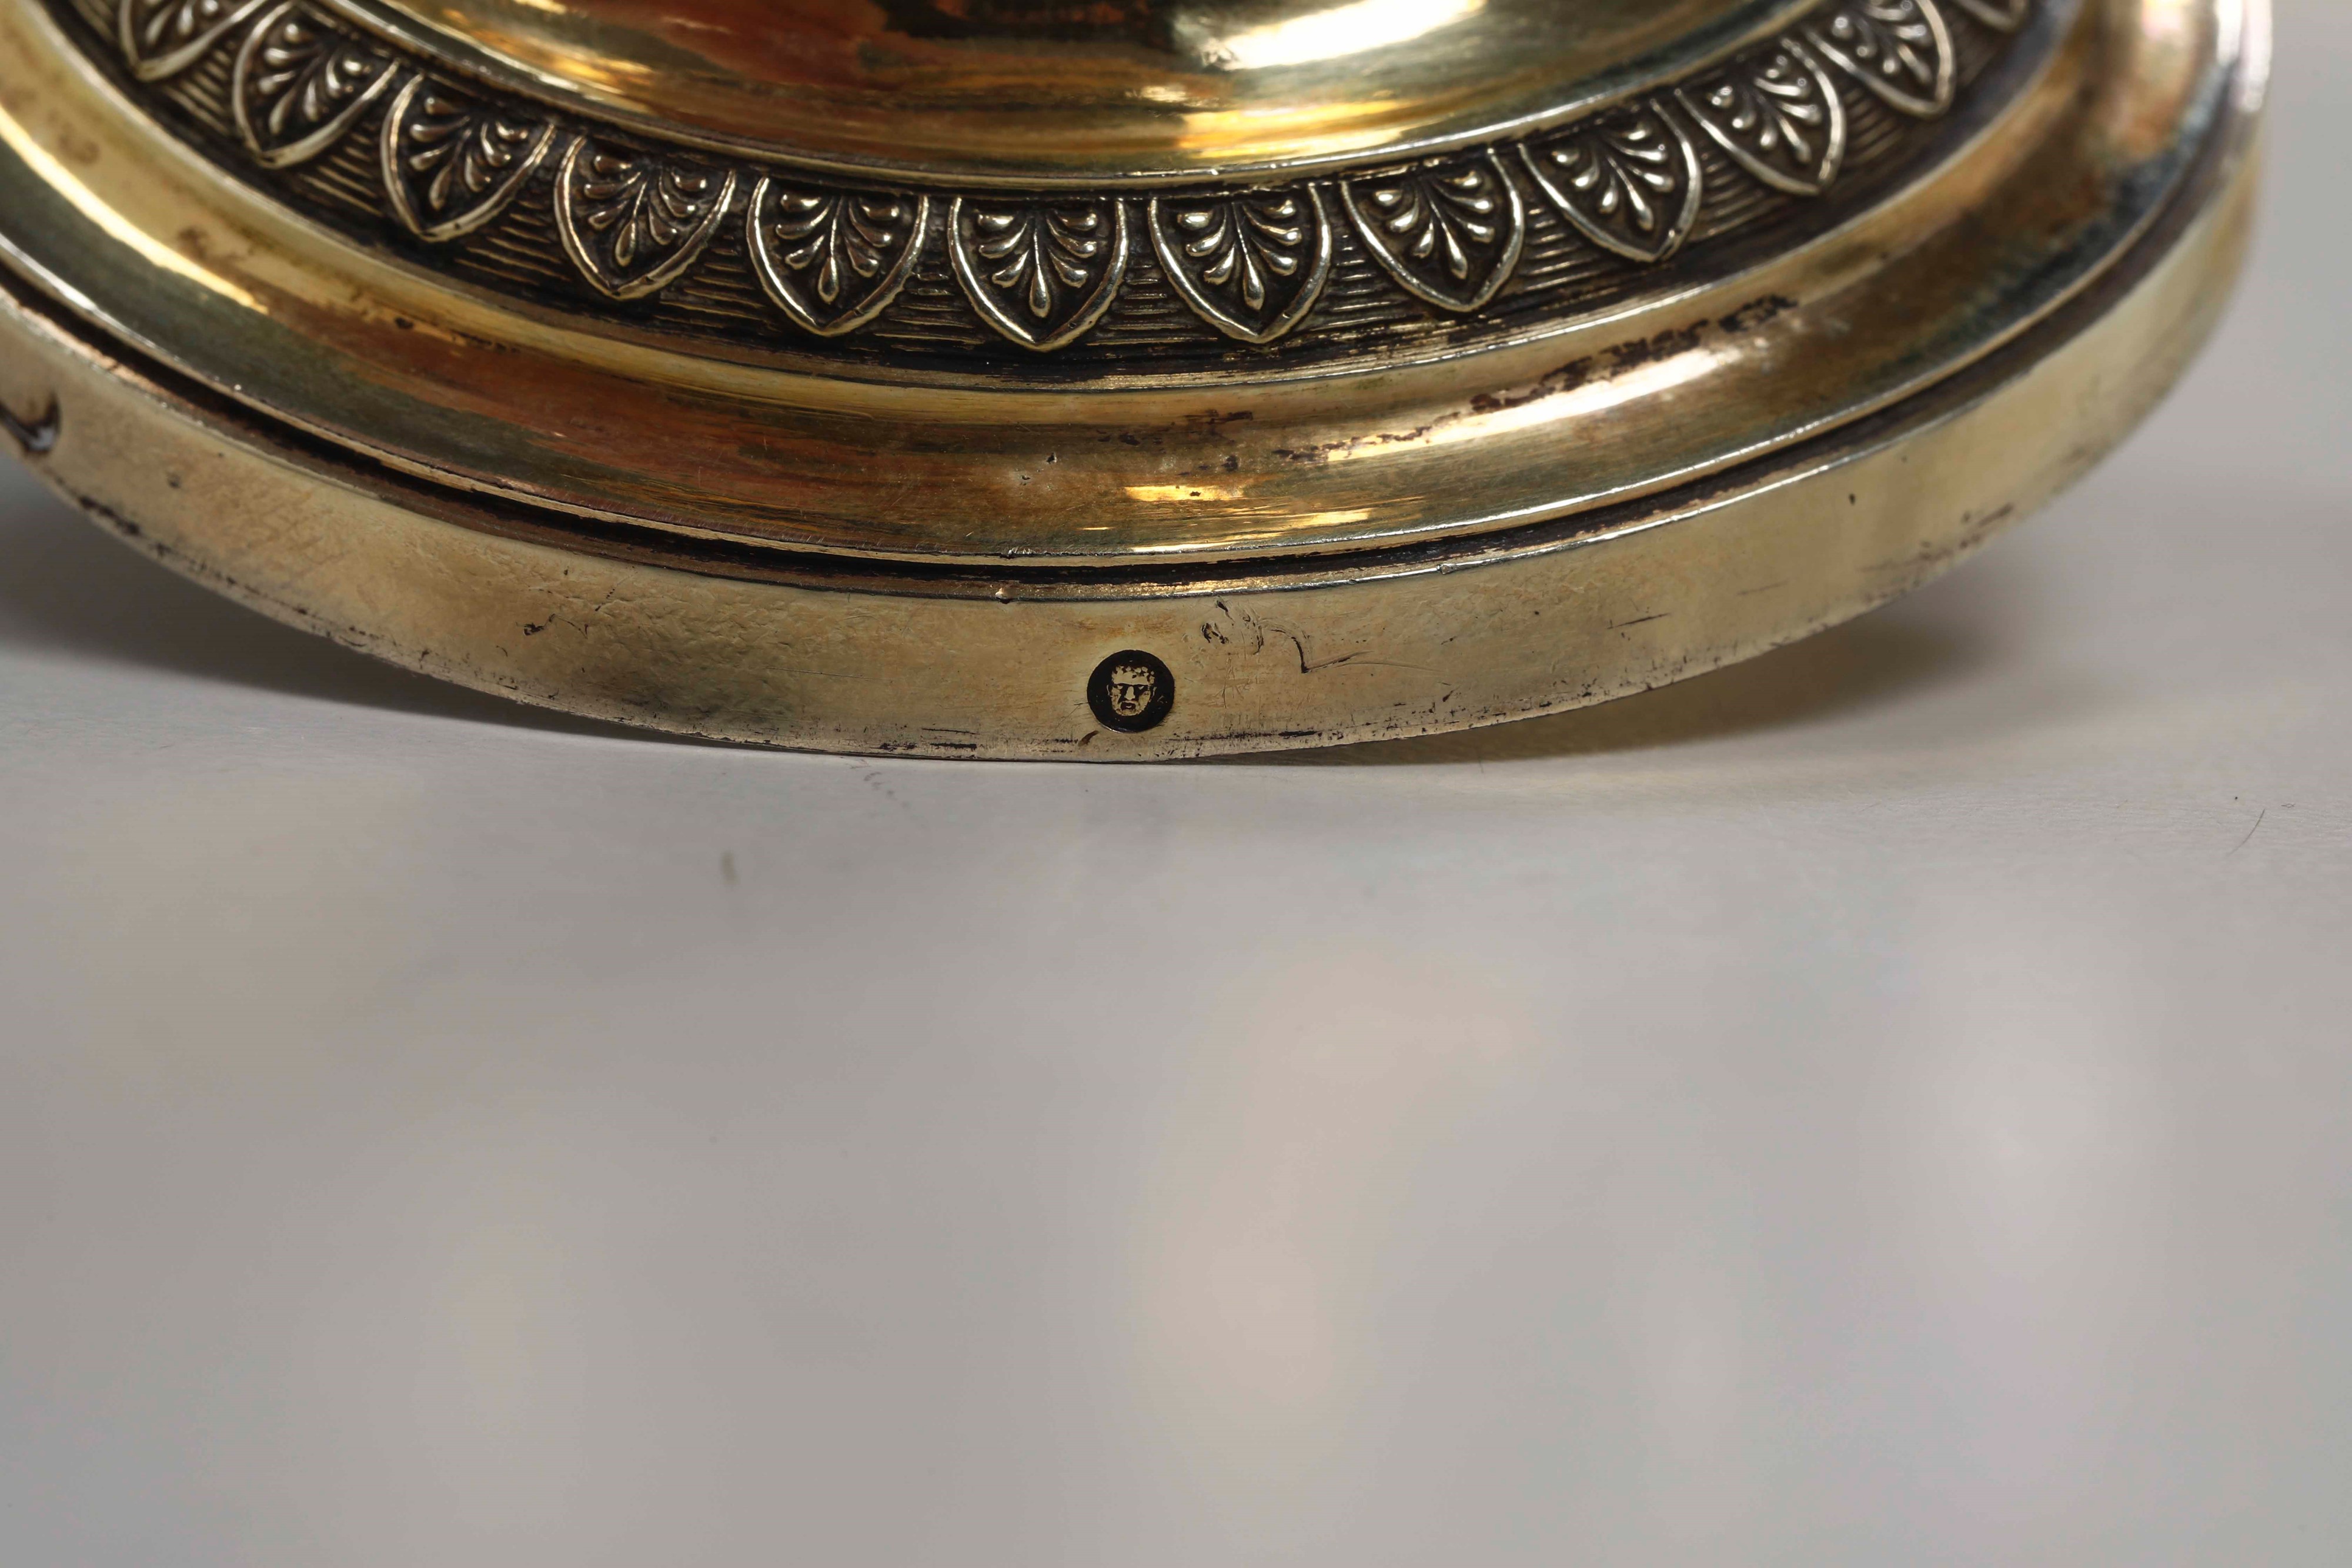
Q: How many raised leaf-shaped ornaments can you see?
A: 12